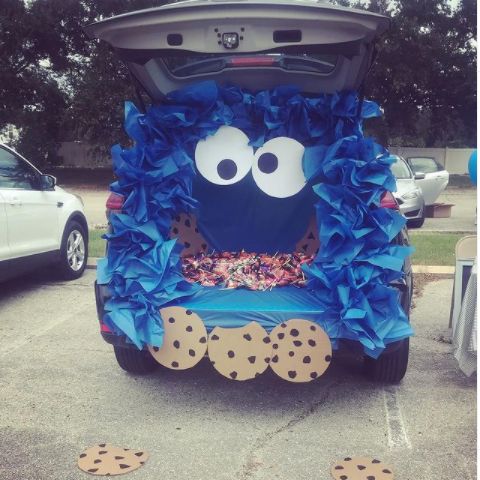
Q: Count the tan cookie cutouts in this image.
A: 7